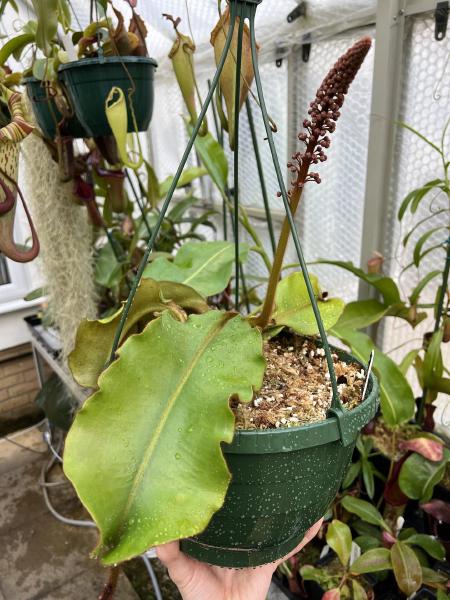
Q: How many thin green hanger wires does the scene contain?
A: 3